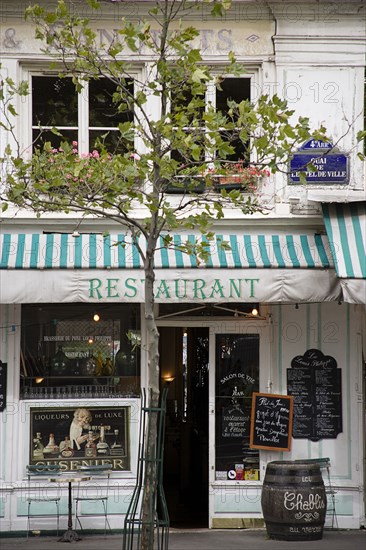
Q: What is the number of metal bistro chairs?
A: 3